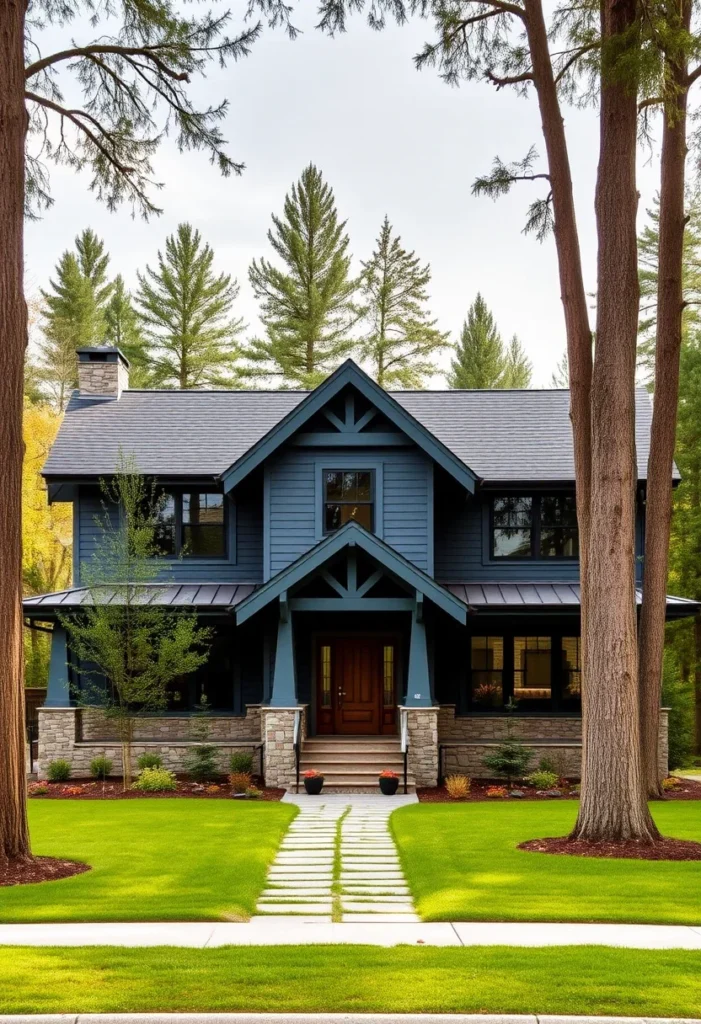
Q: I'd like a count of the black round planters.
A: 2